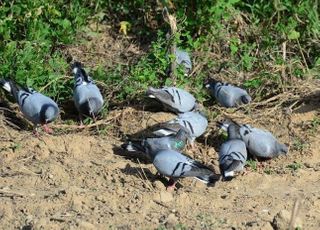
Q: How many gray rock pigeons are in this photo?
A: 10